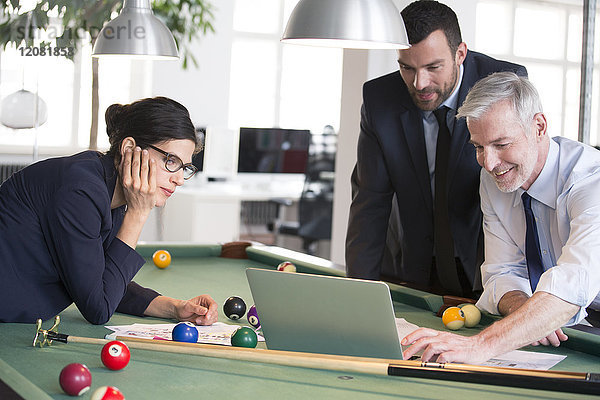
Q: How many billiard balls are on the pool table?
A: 11